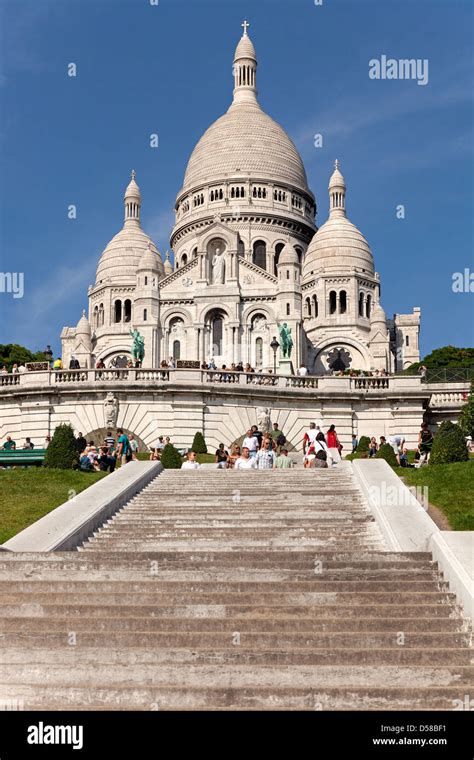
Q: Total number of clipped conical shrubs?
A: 6